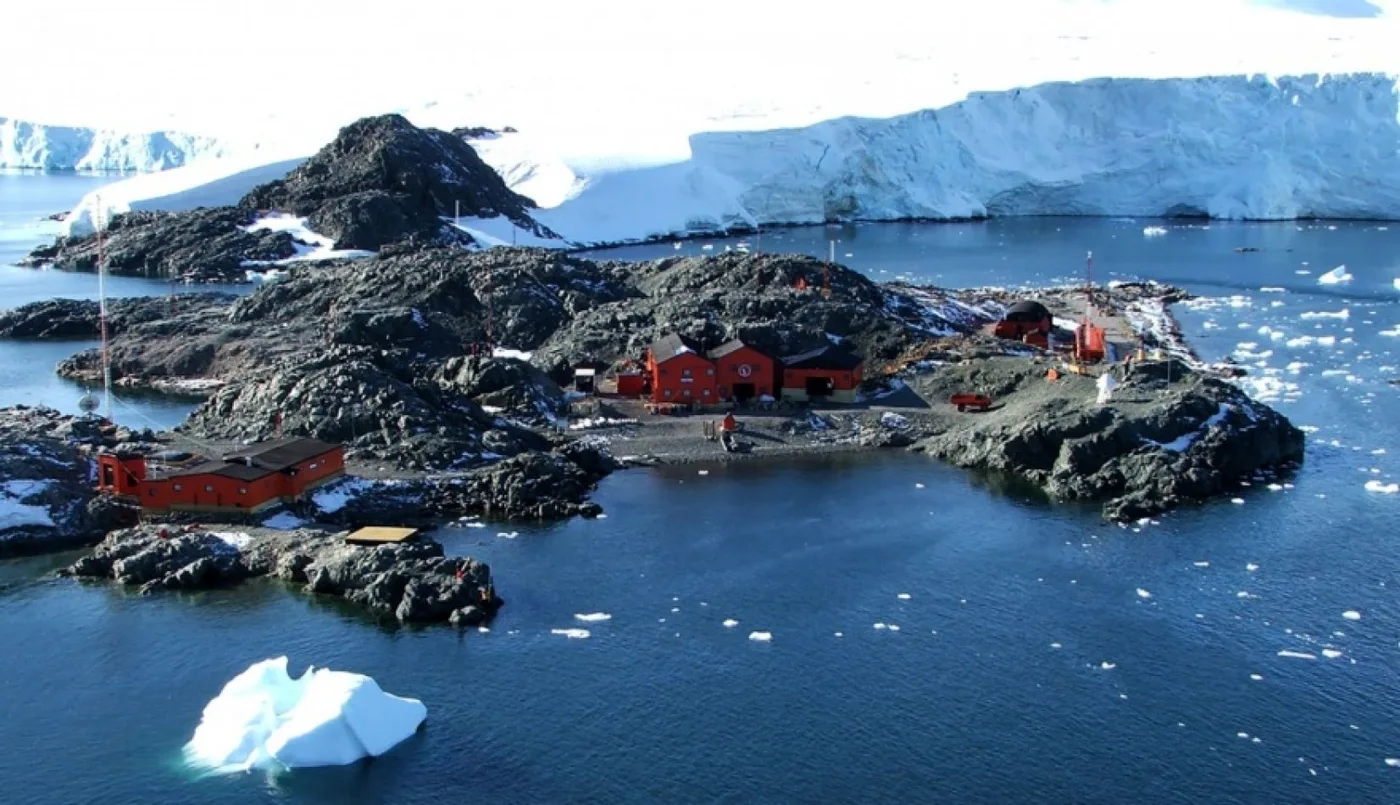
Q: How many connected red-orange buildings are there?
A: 3